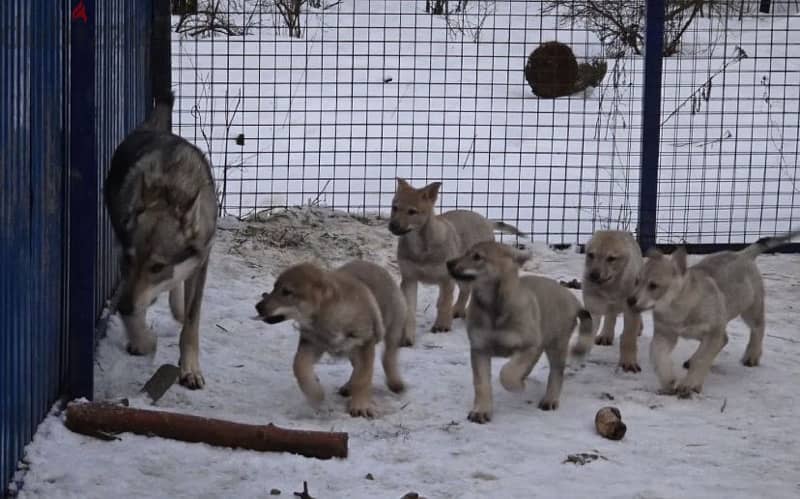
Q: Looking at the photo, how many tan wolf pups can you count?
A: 5